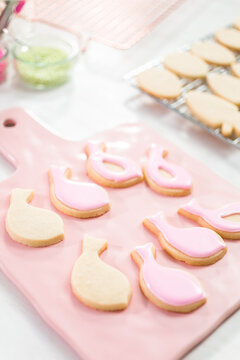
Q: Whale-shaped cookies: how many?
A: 8